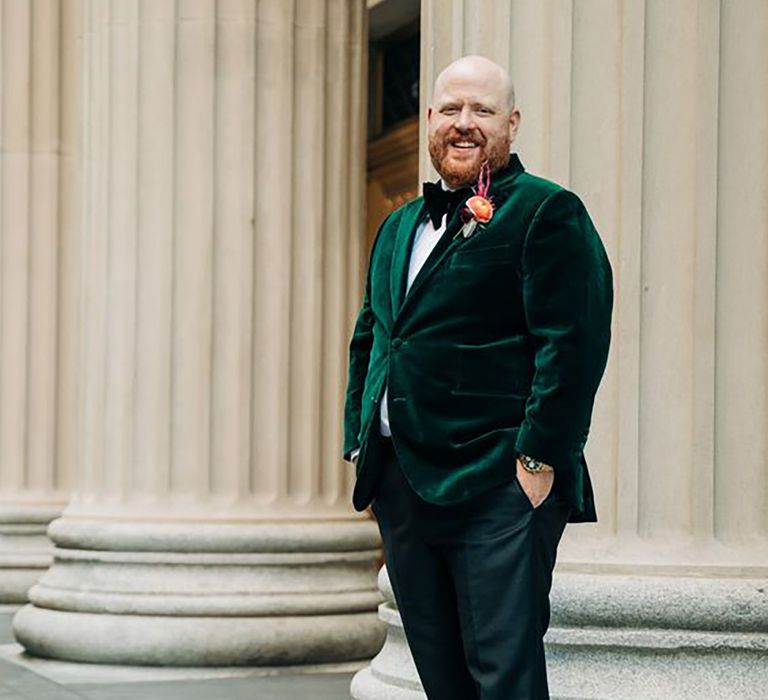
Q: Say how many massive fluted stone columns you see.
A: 3